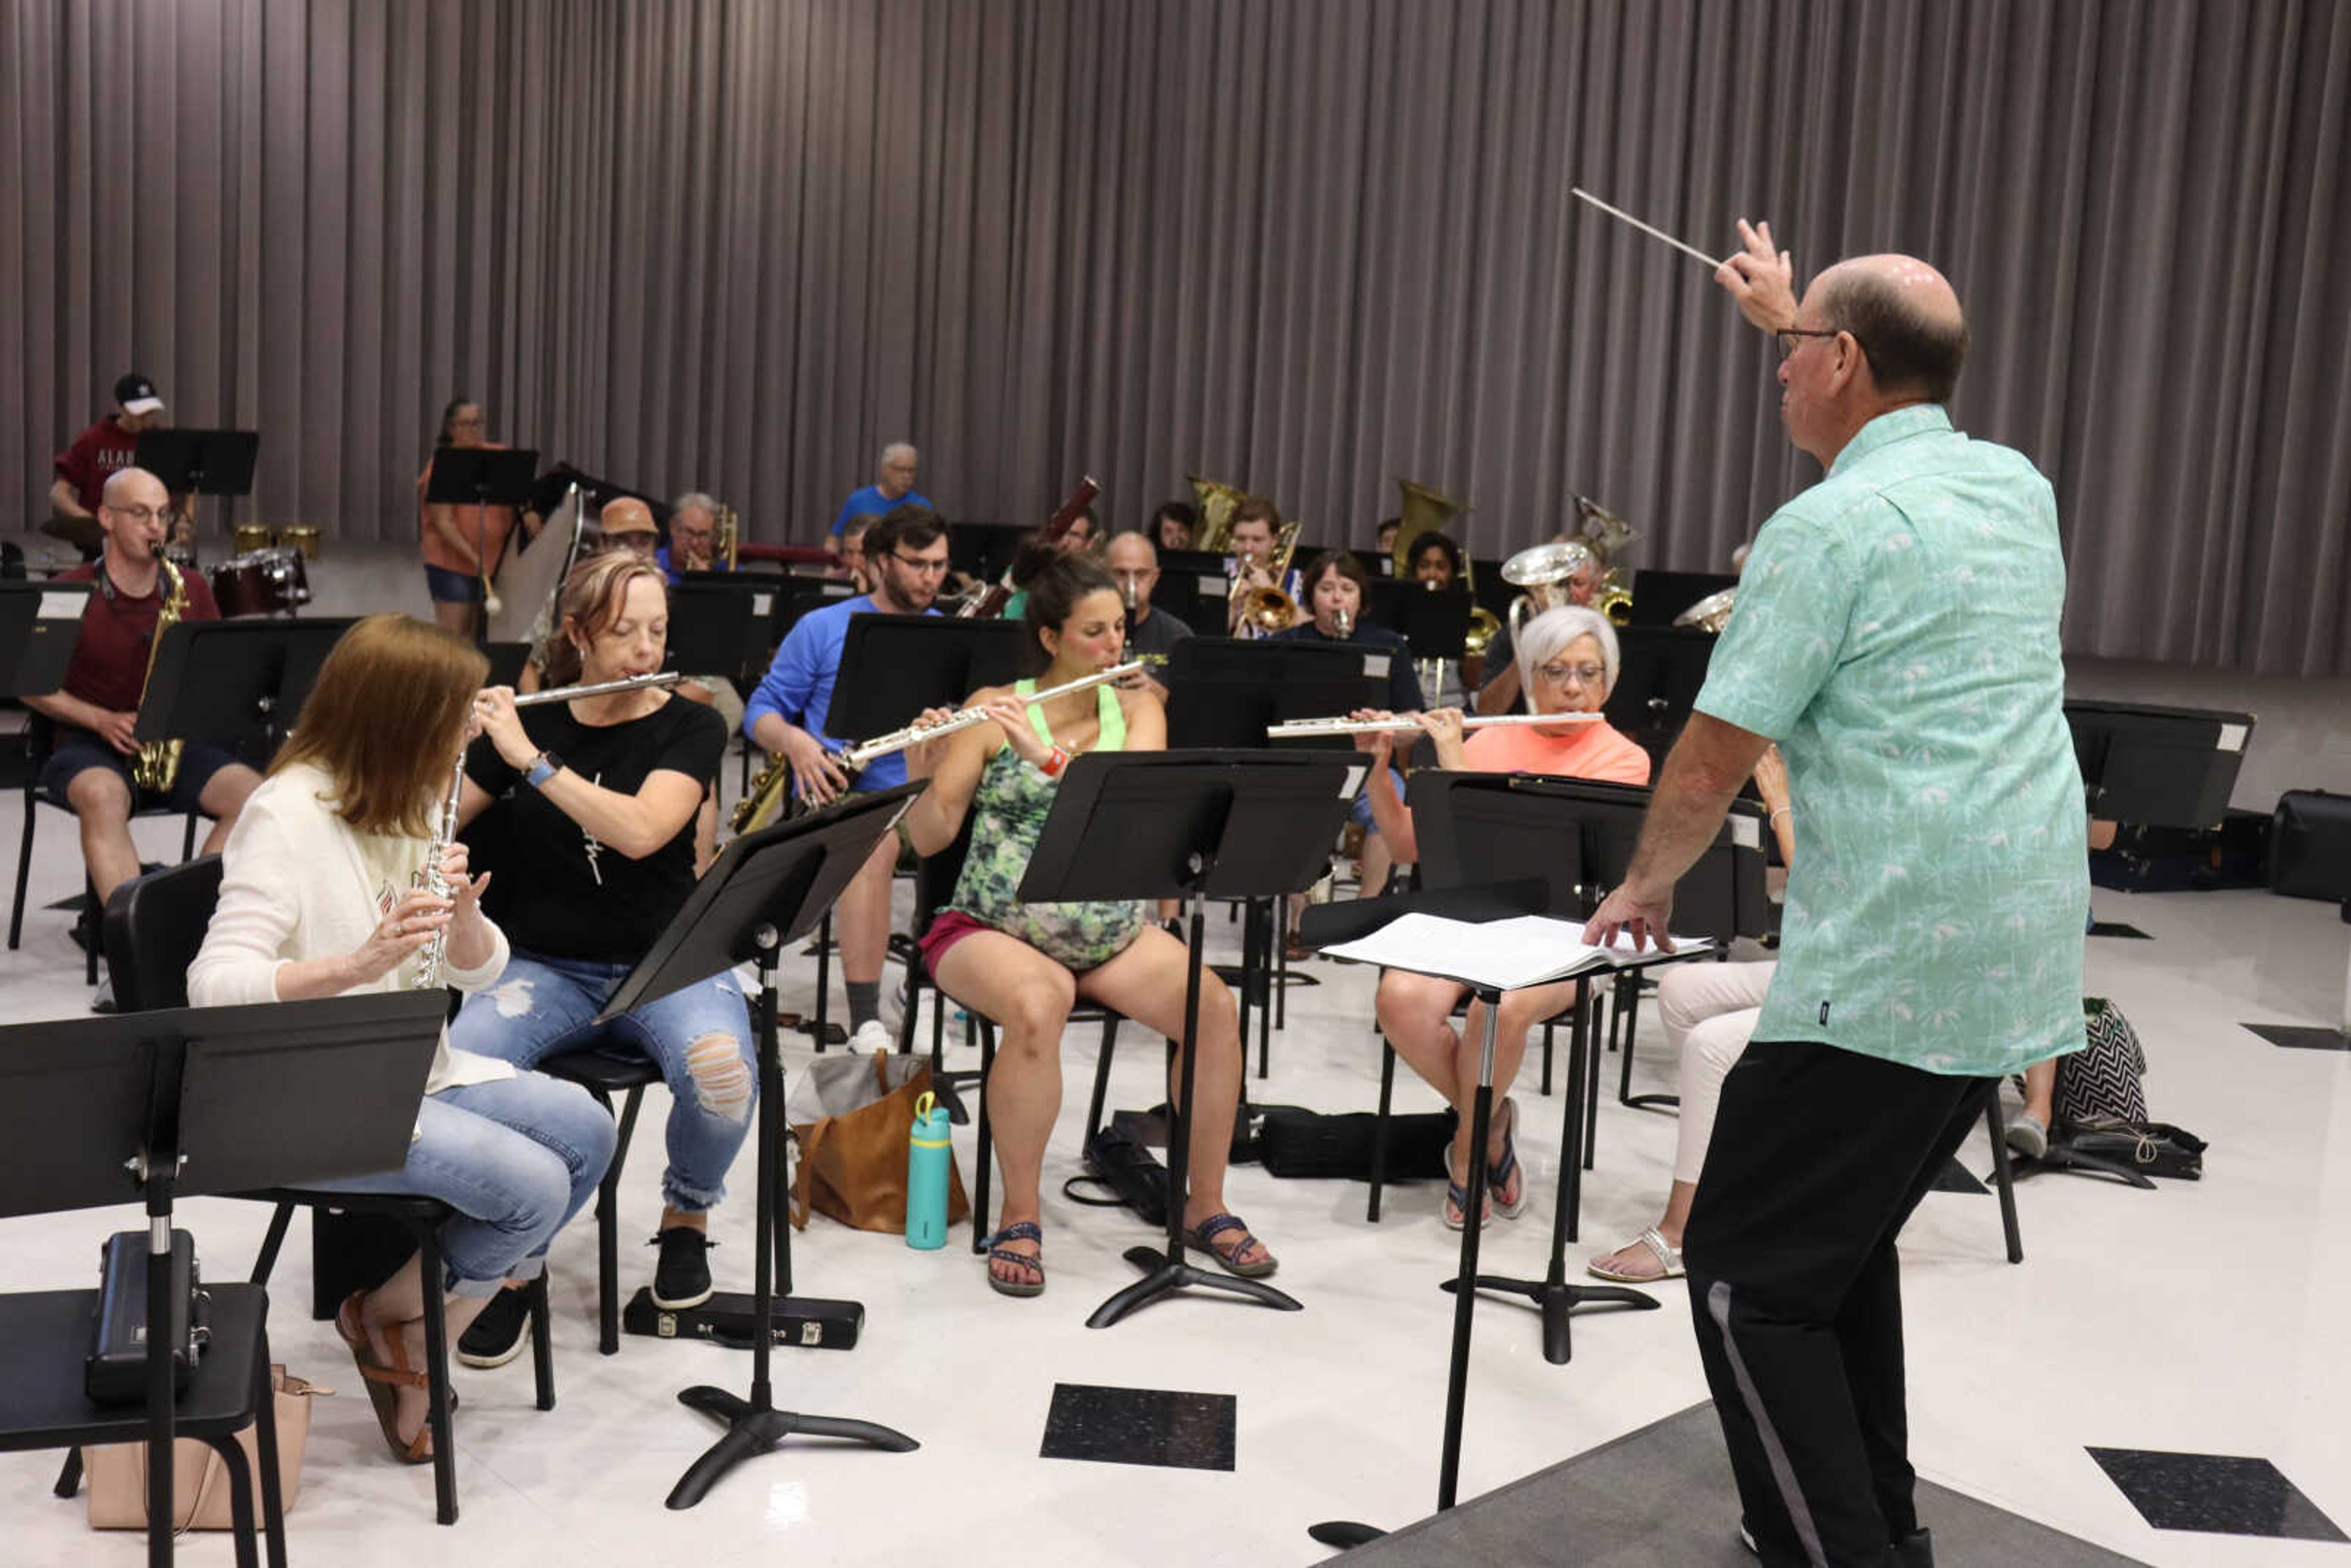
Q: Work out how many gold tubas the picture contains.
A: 2